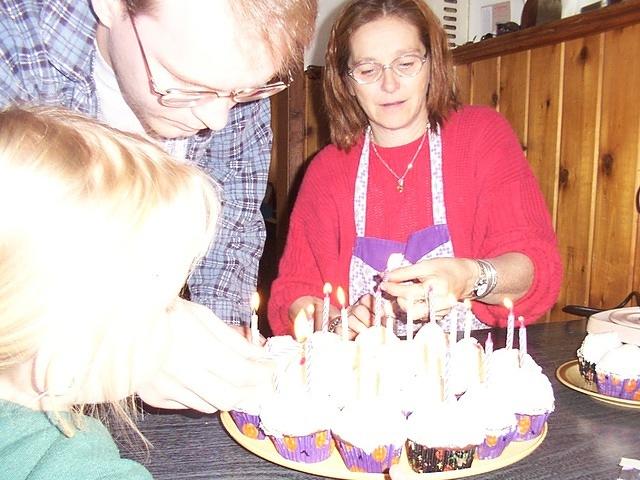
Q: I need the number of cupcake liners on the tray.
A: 6